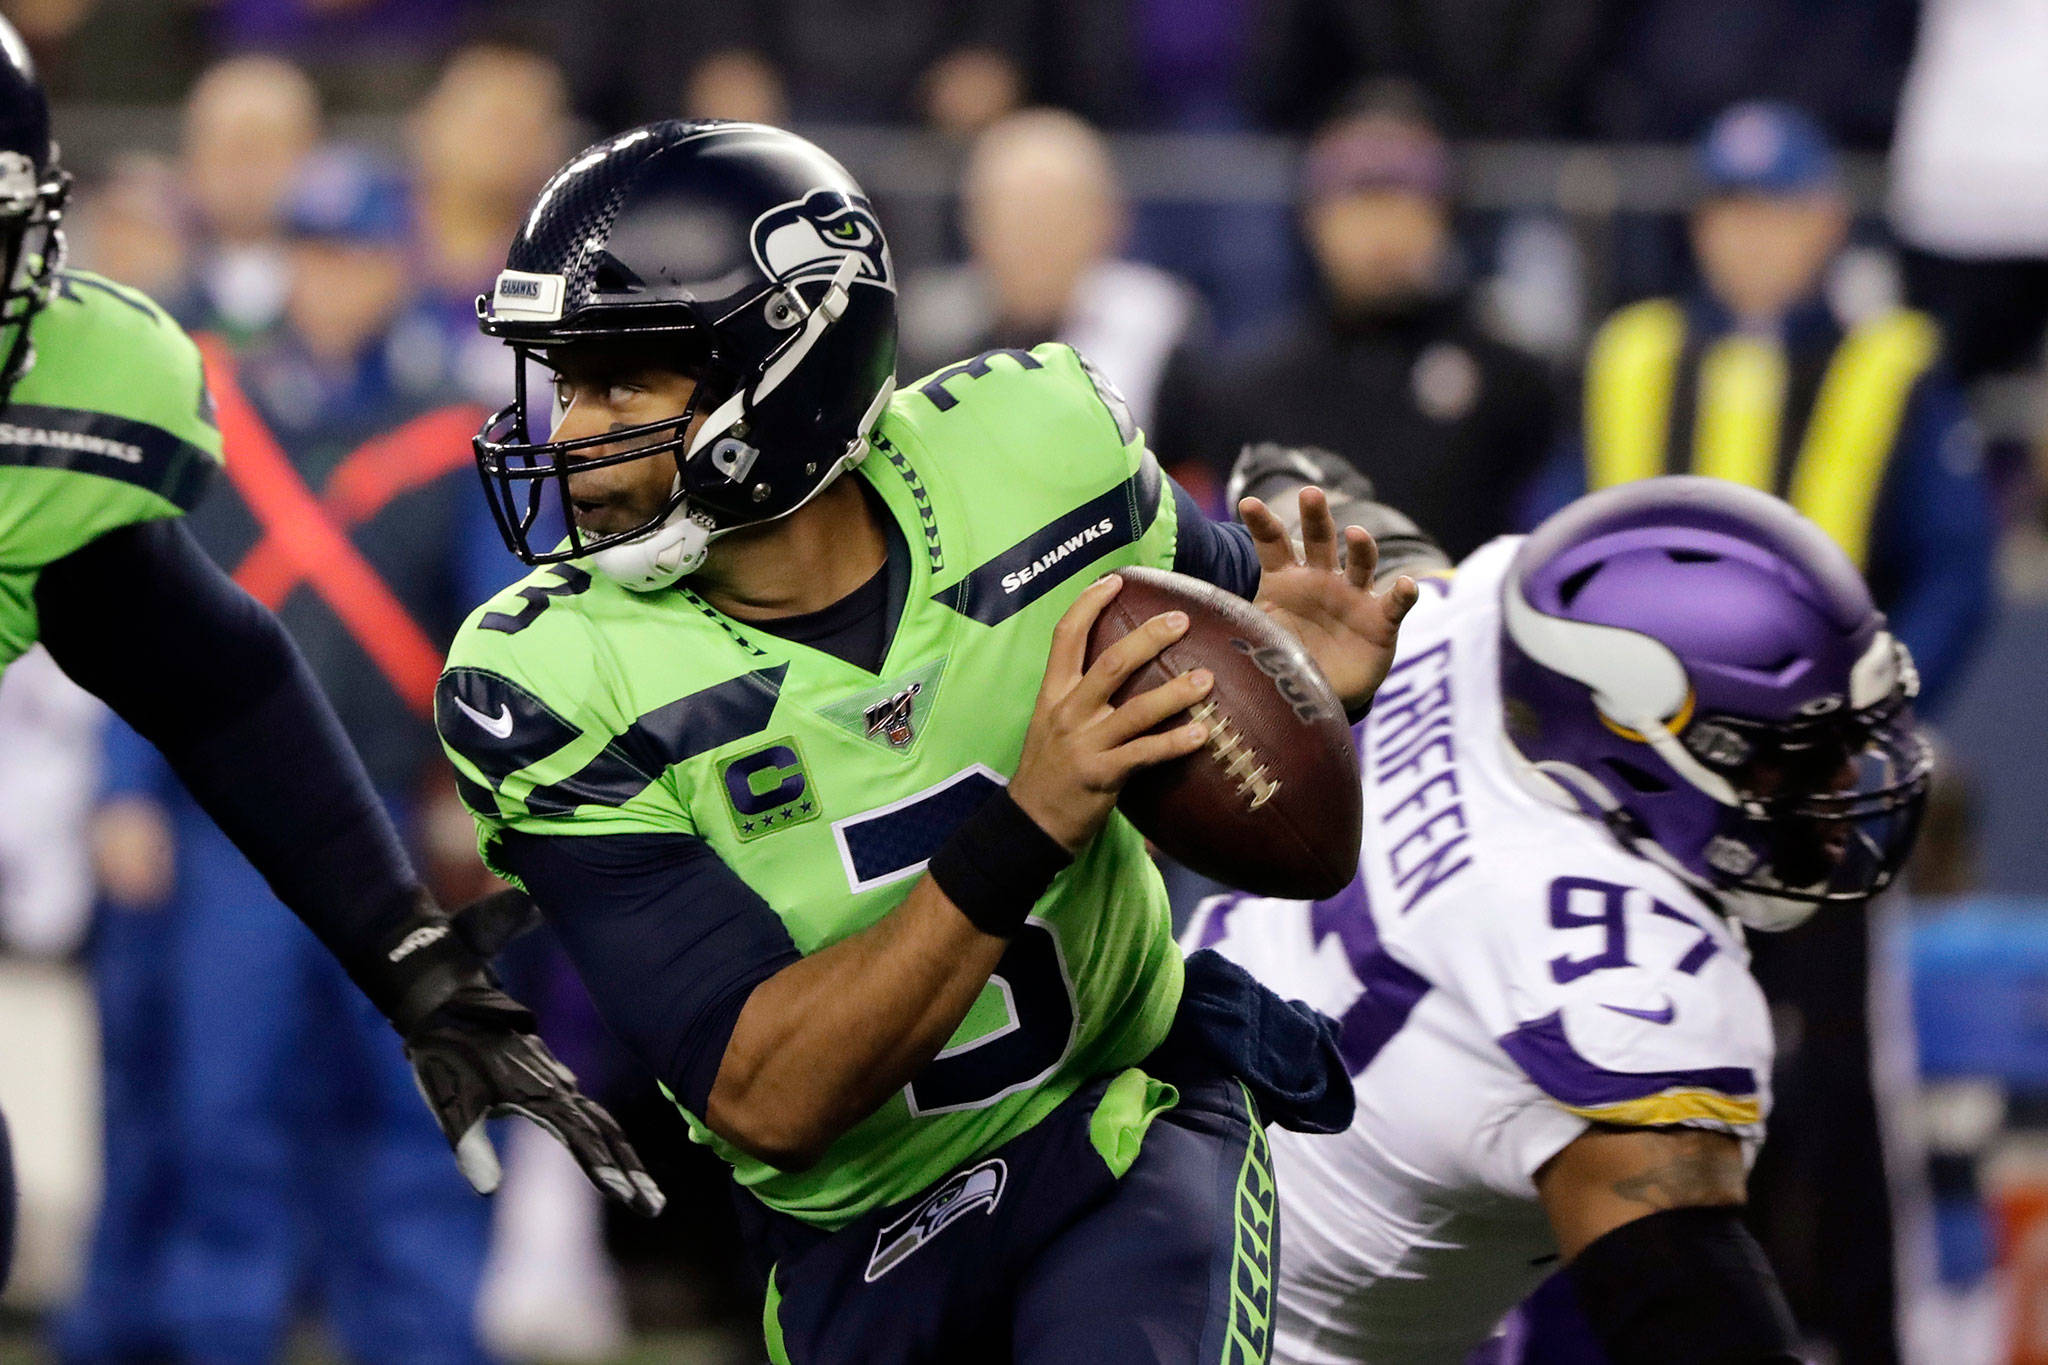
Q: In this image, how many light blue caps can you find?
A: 2